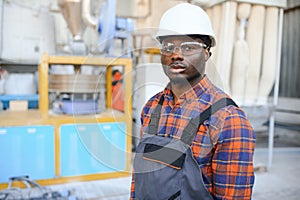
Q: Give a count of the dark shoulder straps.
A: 2